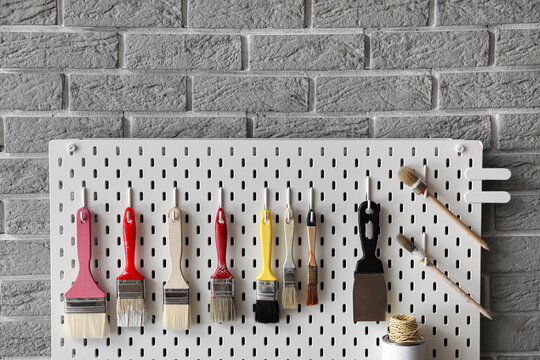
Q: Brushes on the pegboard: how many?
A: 9